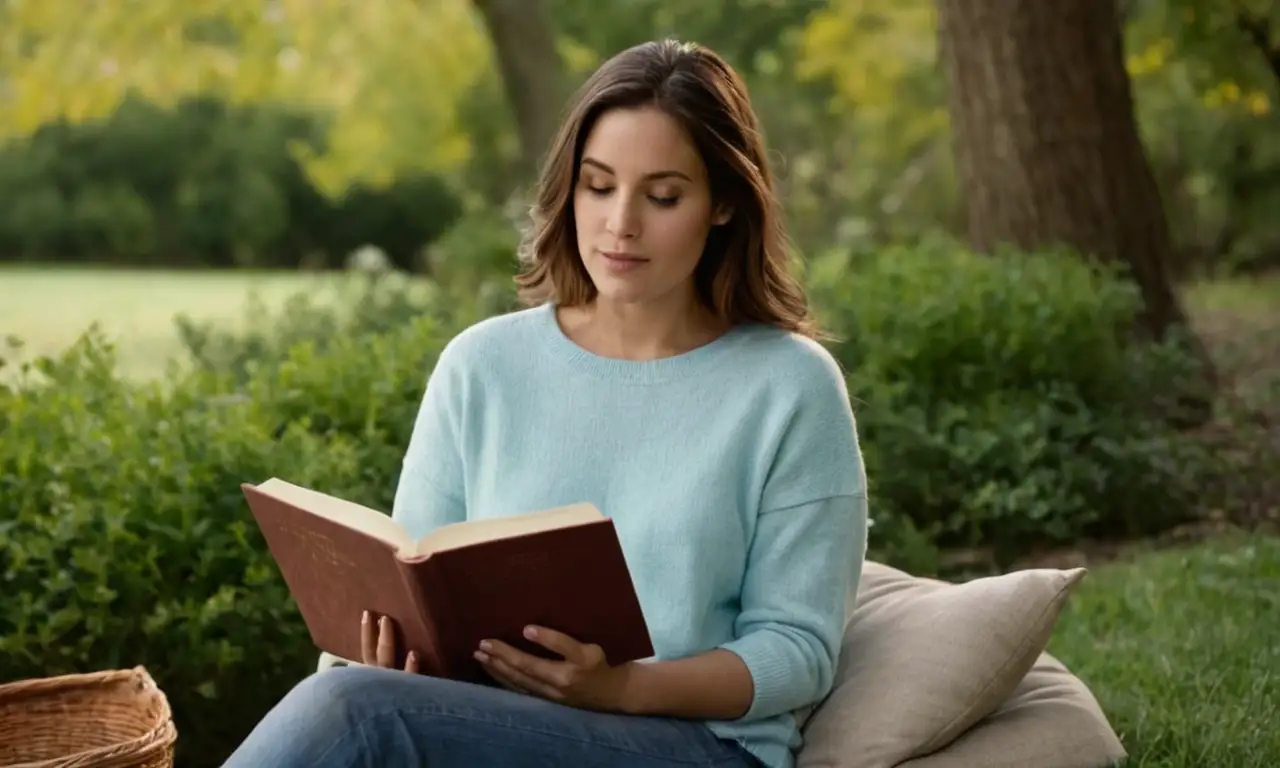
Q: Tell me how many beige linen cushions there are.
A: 2